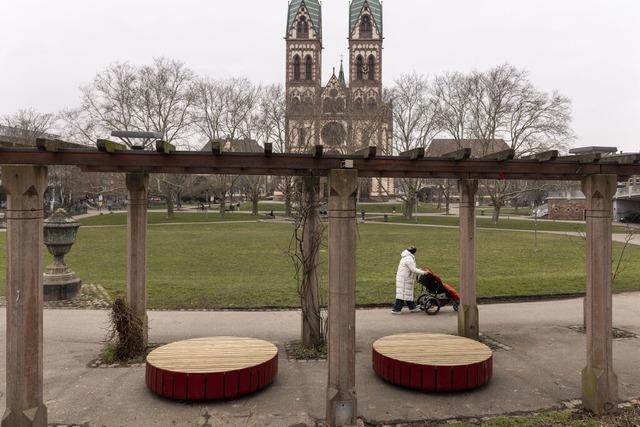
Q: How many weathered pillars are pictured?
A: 6